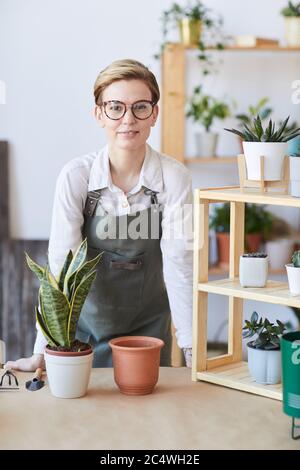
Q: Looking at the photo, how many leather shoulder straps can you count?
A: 2